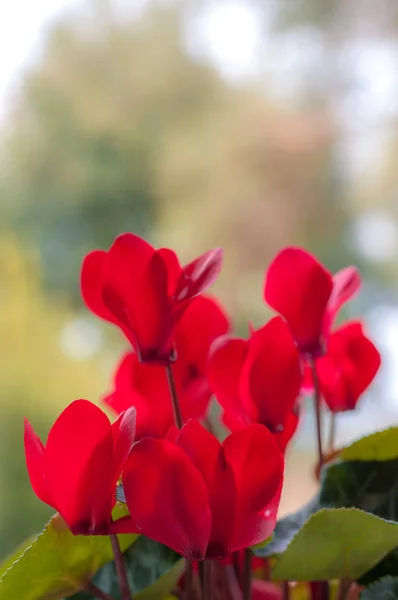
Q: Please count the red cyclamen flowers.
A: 7